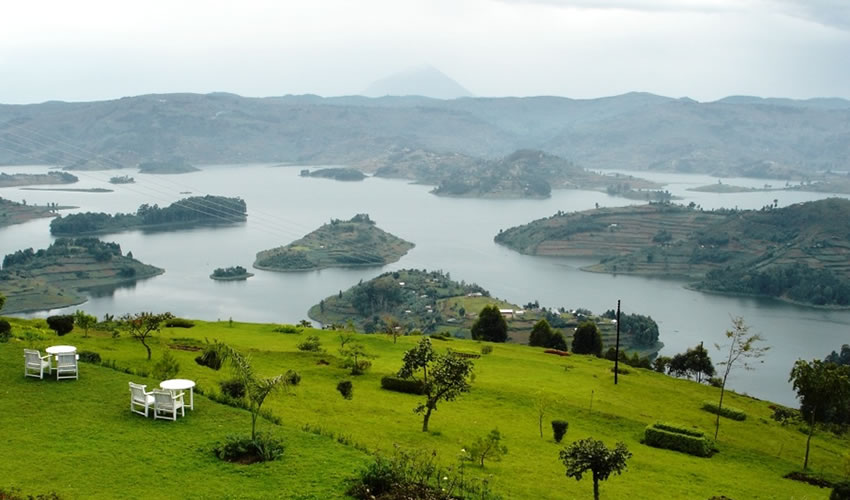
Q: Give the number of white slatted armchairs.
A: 4